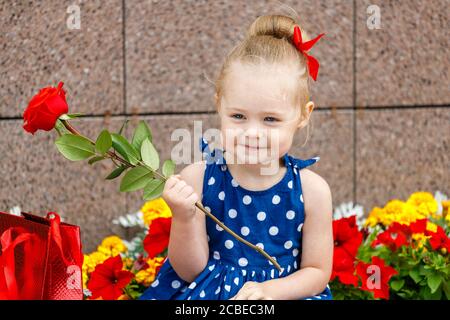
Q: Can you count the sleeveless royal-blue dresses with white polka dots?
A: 1